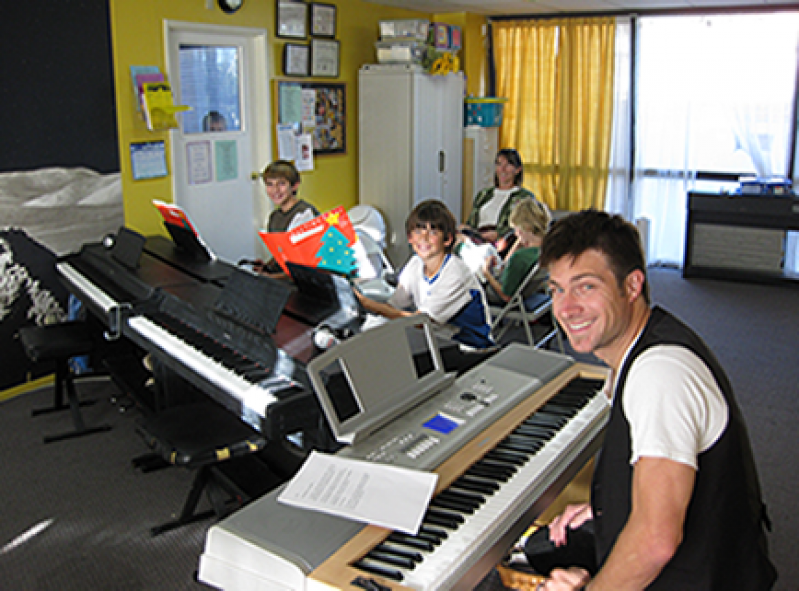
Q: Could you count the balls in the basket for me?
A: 0